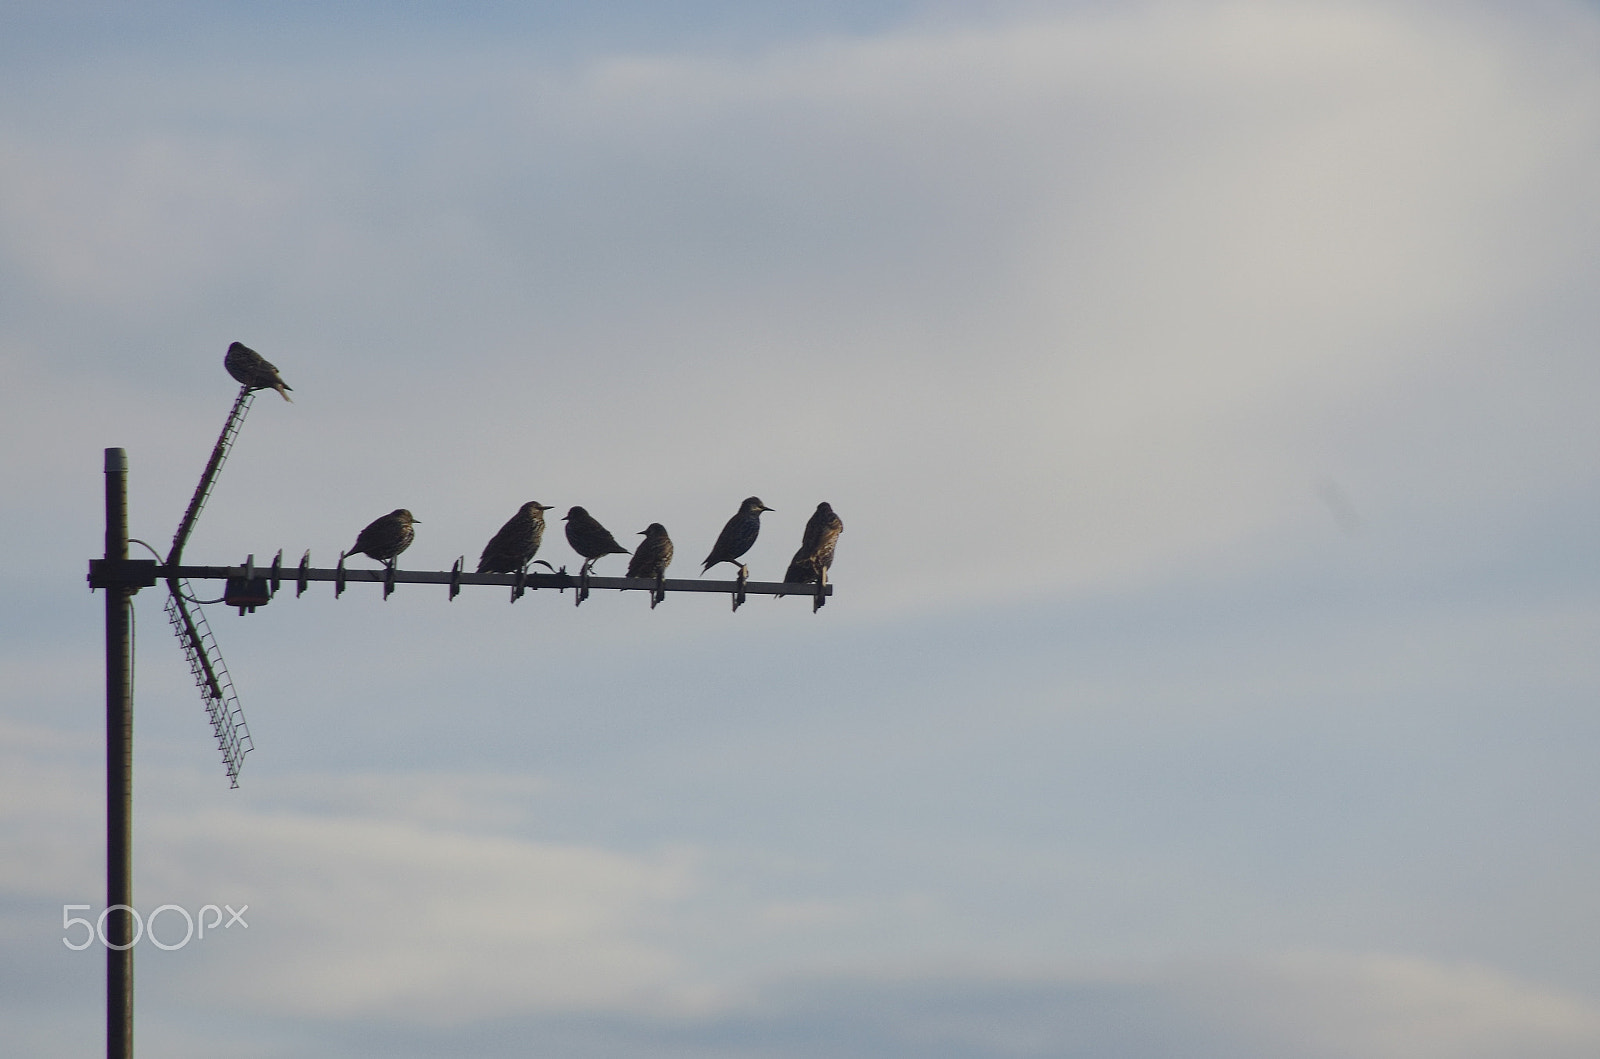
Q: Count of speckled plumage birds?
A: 7